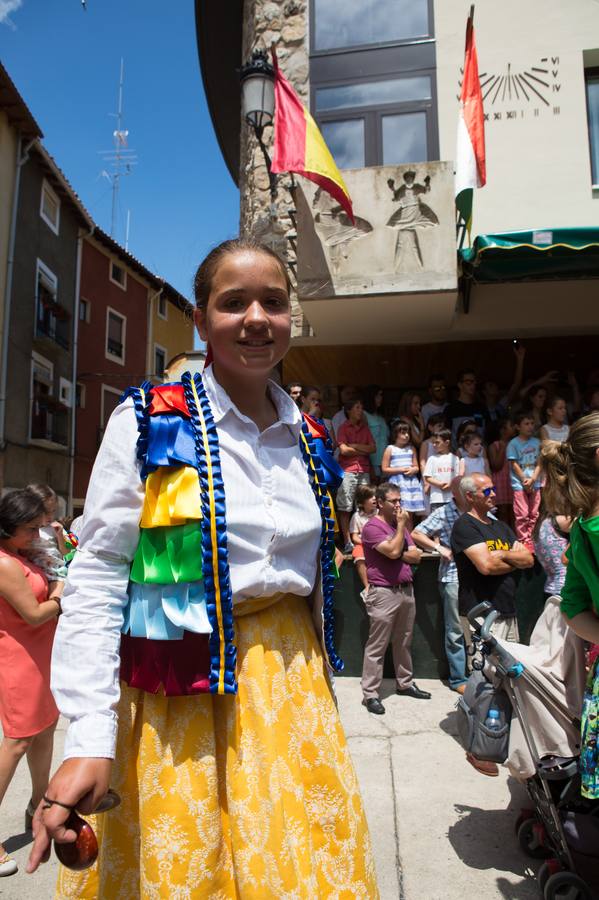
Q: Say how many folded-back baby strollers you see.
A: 1